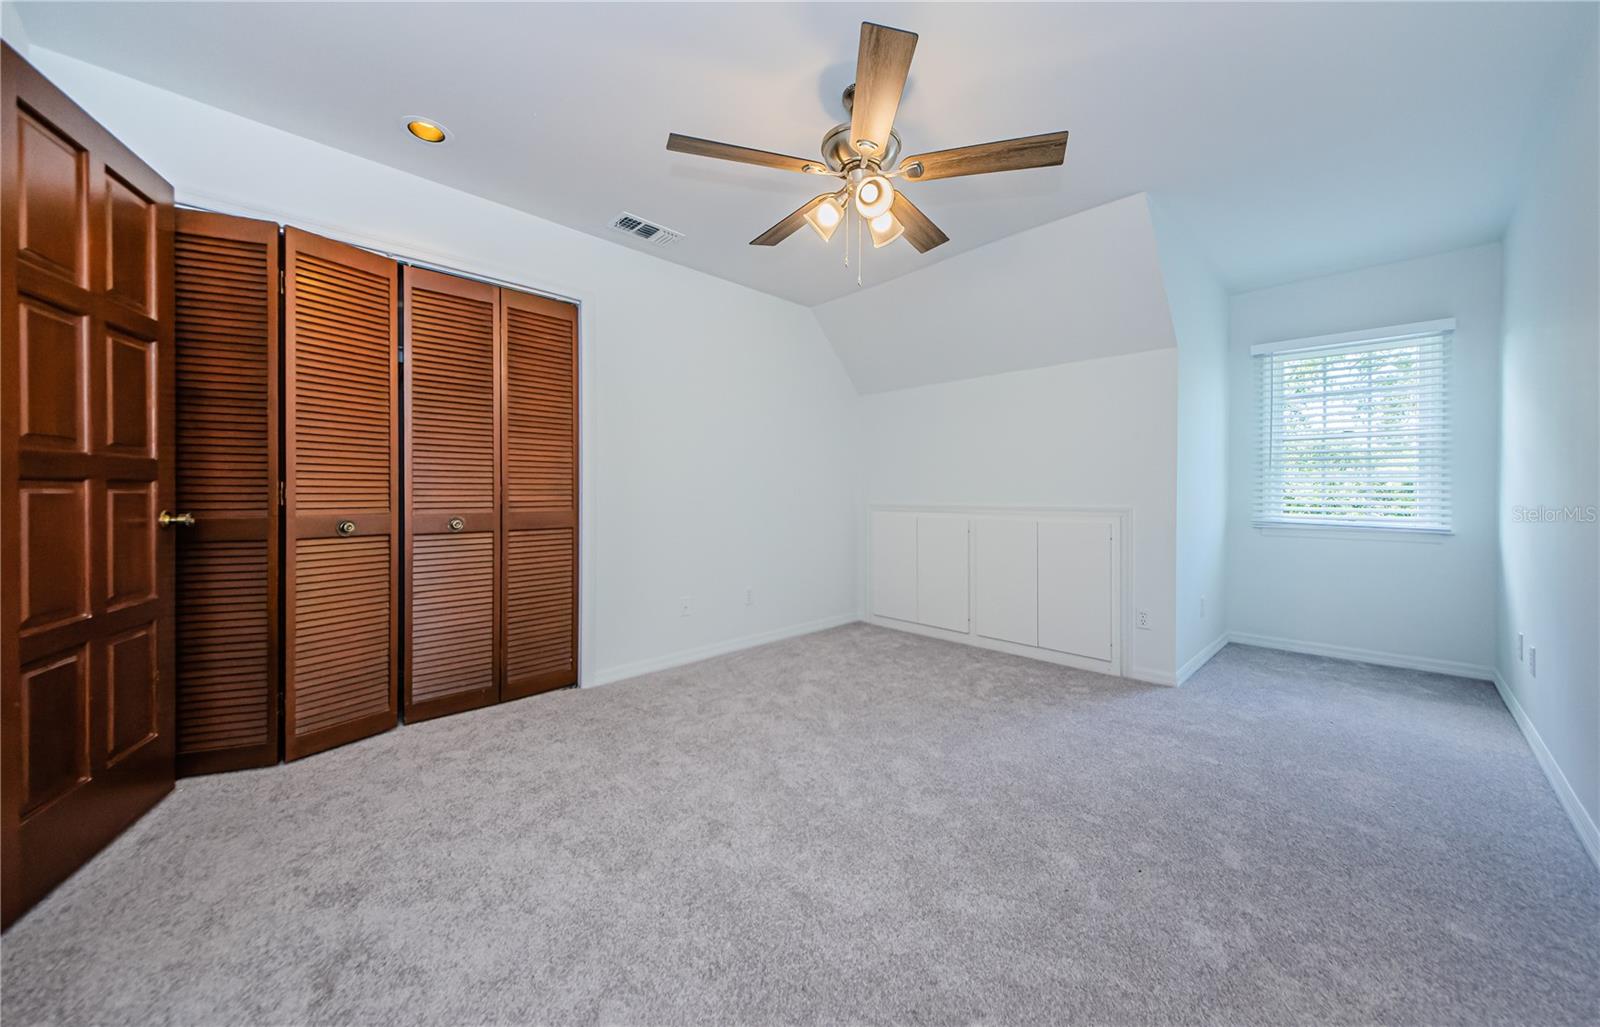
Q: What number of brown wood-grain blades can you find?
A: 5